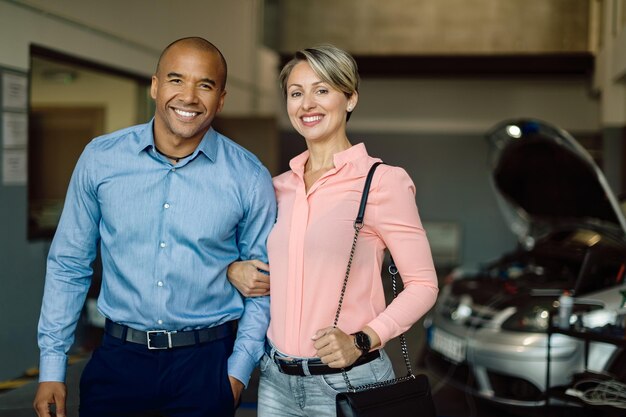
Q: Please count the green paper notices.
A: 0